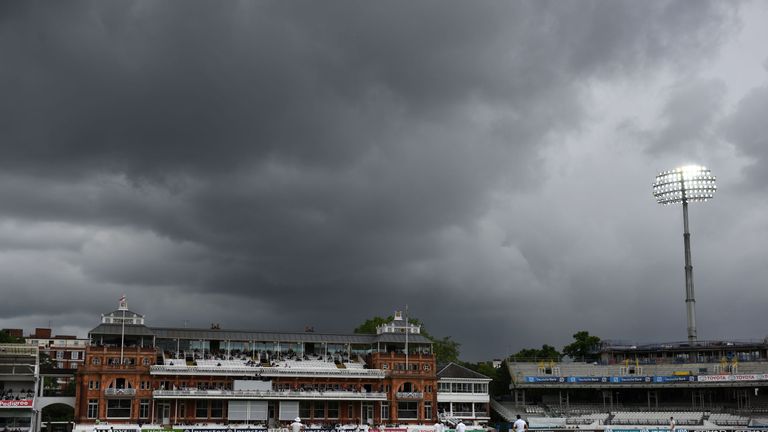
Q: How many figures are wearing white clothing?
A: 5